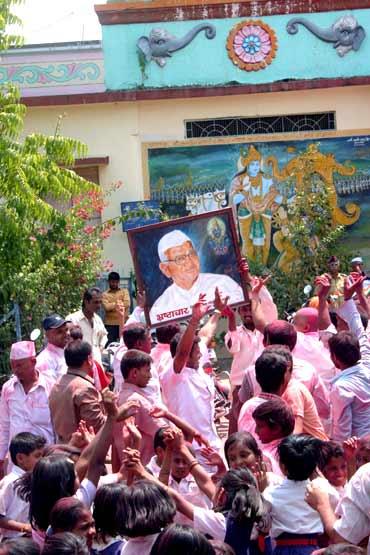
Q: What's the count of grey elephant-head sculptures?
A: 2